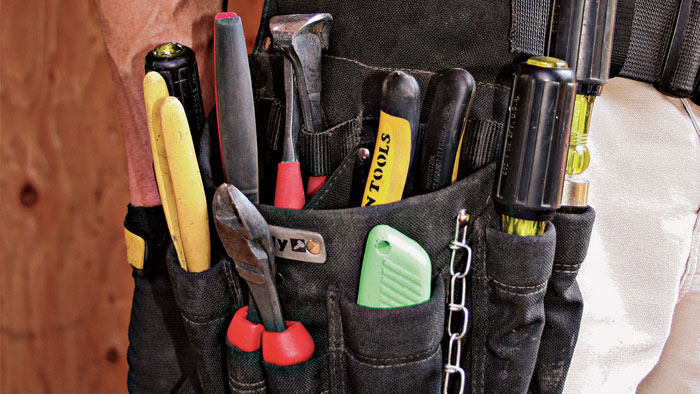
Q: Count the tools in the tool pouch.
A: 9